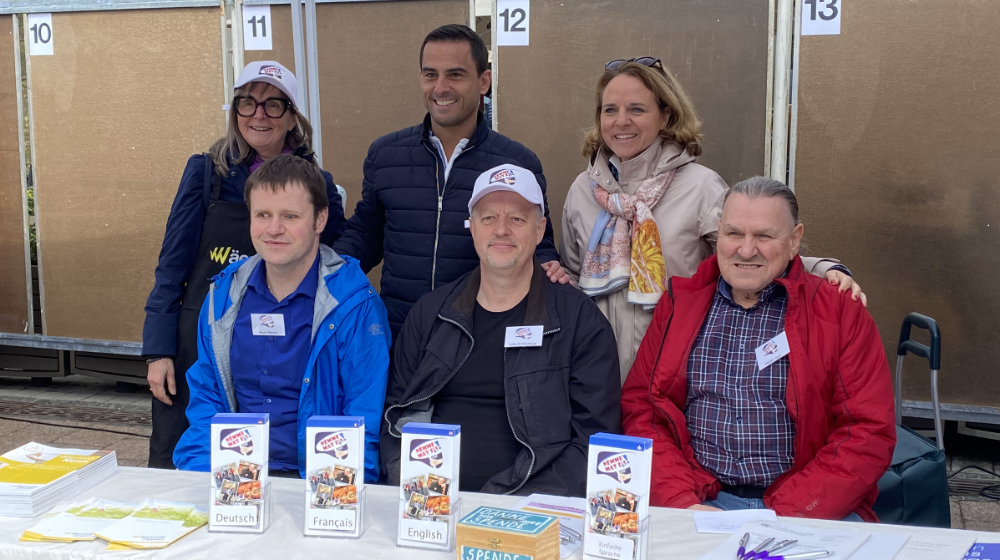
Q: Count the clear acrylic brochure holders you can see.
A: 4